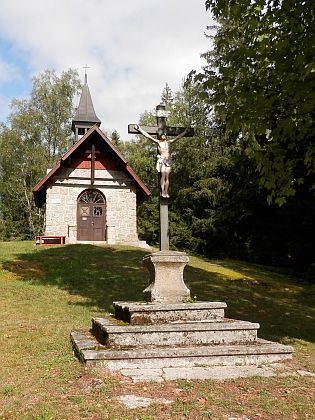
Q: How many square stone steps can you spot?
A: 3